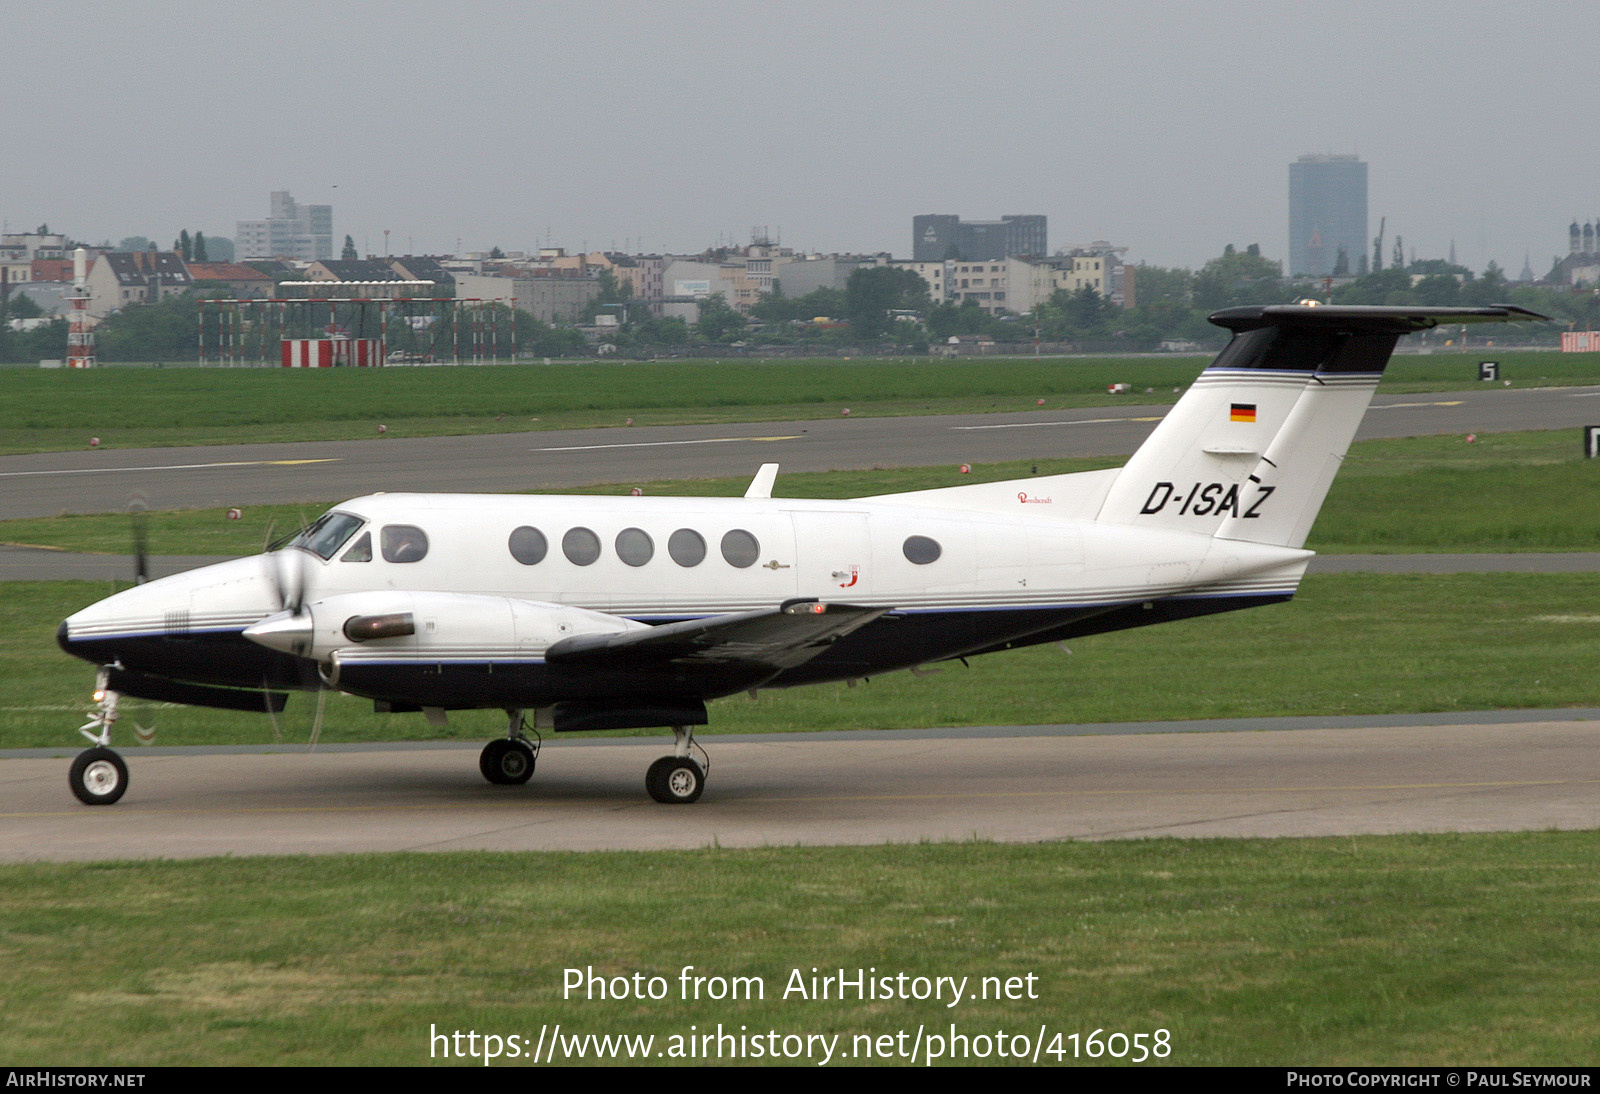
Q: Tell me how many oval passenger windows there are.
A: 6